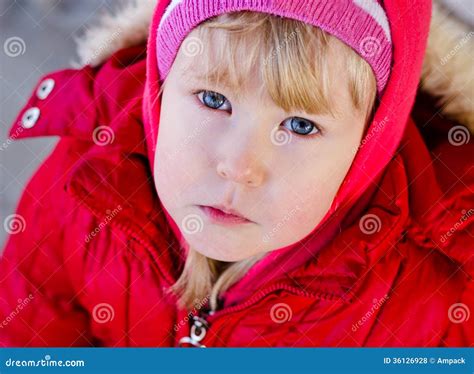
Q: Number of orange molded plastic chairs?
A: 0